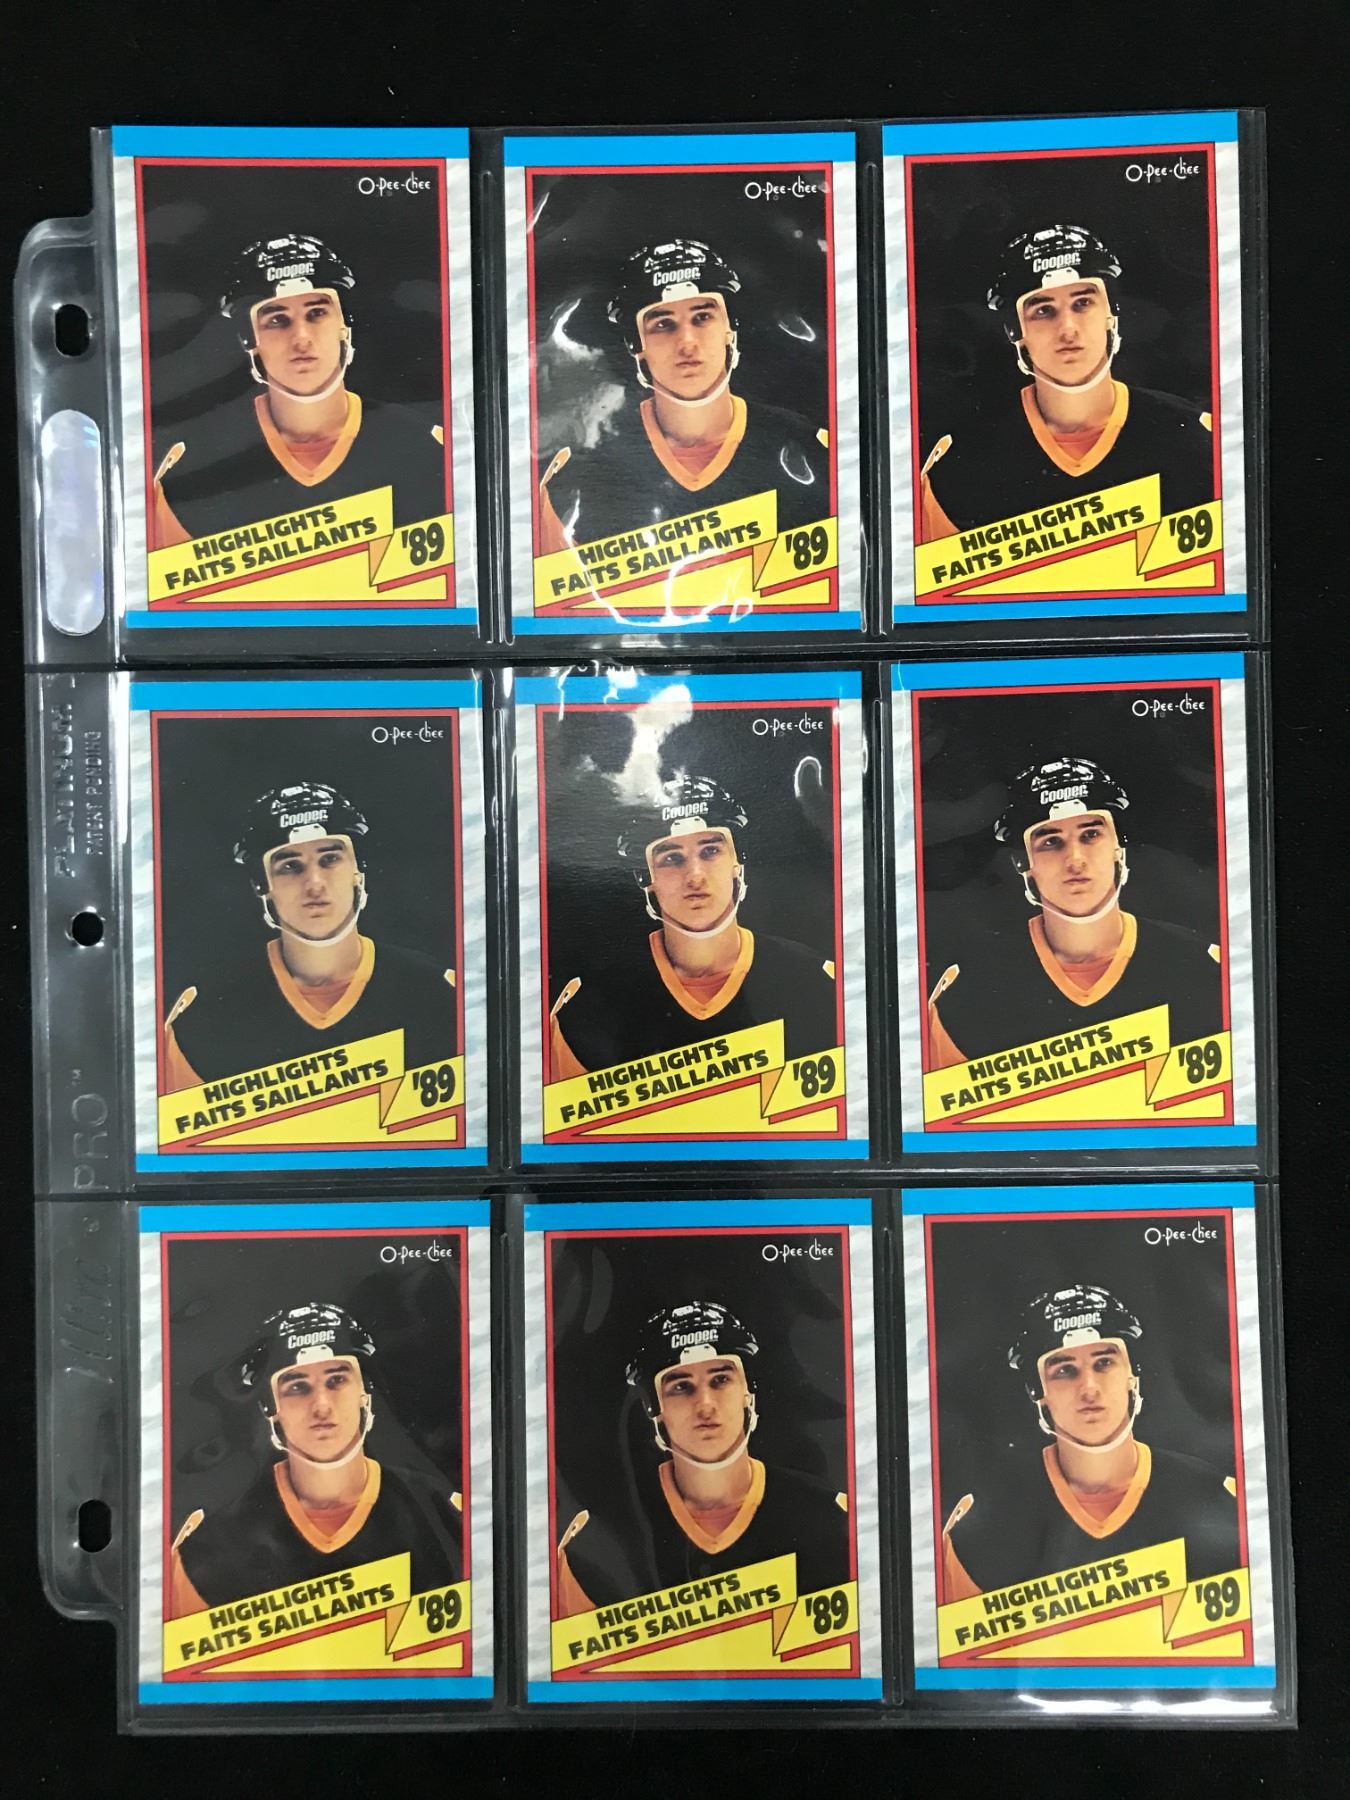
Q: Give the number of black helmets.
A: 9